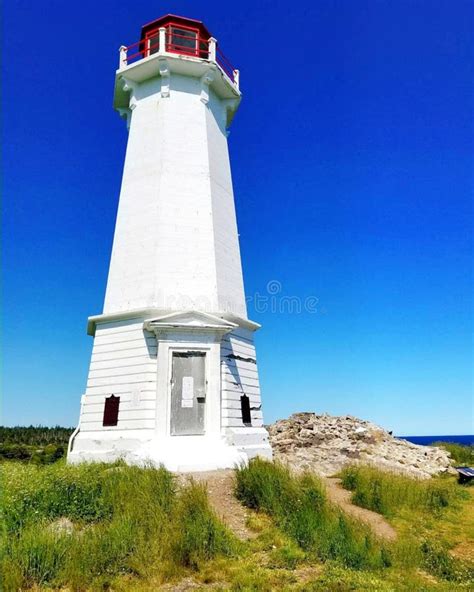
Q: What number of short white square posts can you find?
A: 4